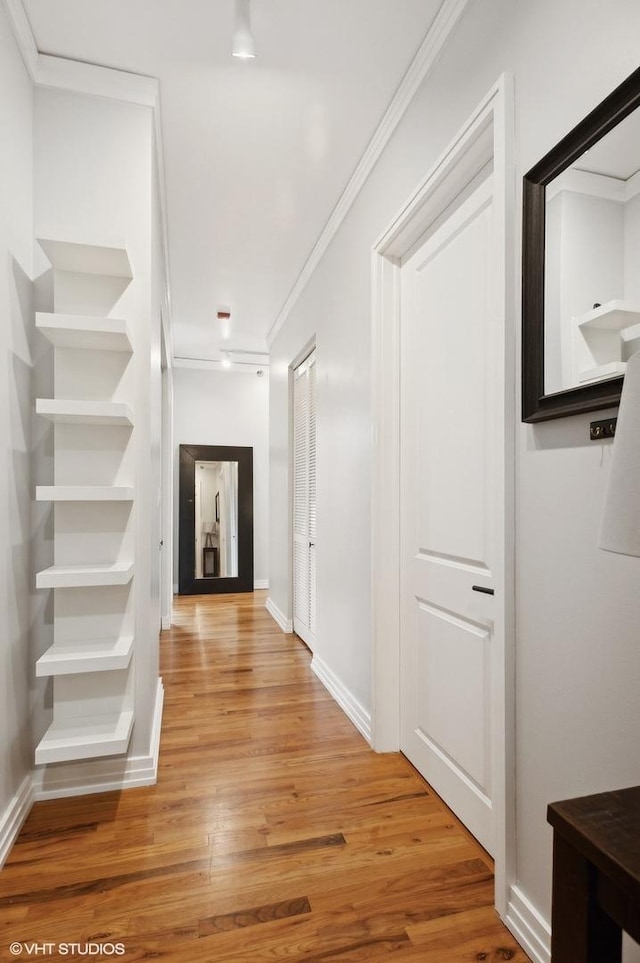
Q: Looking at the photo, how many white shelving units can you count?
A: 1